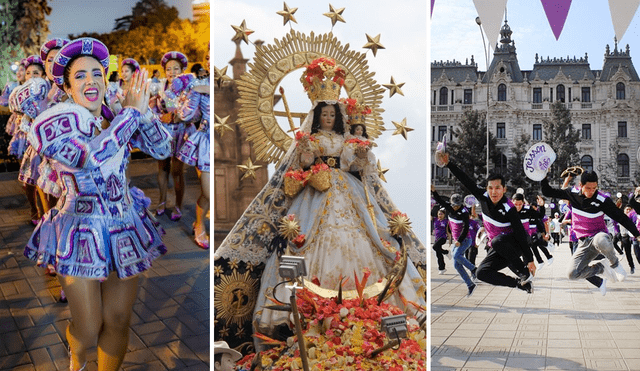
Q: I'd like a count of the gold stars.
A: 10